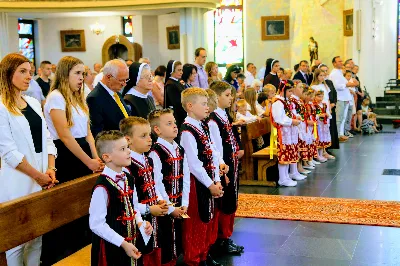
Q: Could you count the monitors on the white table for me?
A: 0